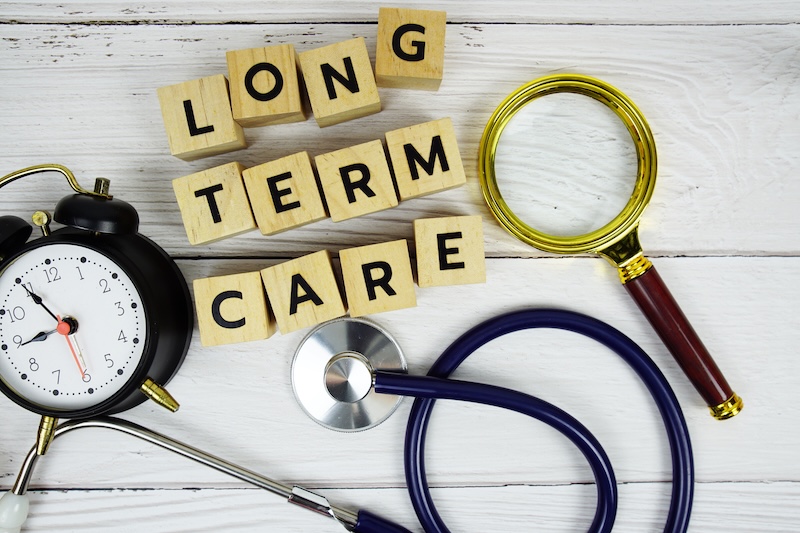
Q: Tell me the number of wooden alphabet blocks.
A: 12